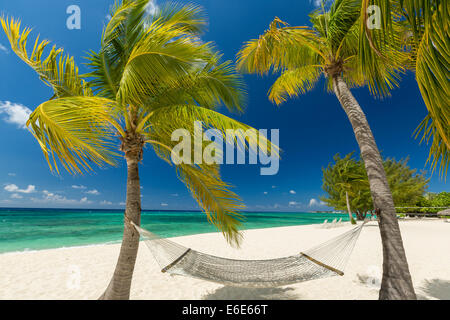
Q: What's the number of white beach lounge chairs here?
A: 3